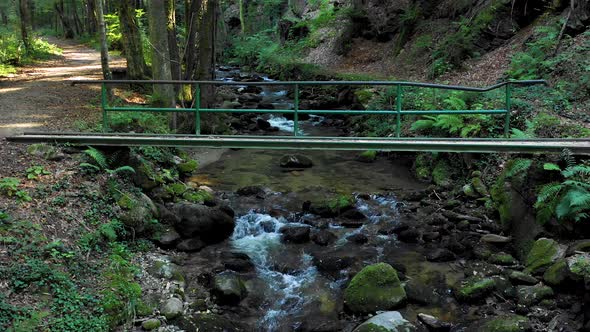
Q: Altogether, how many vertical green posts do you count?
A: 5